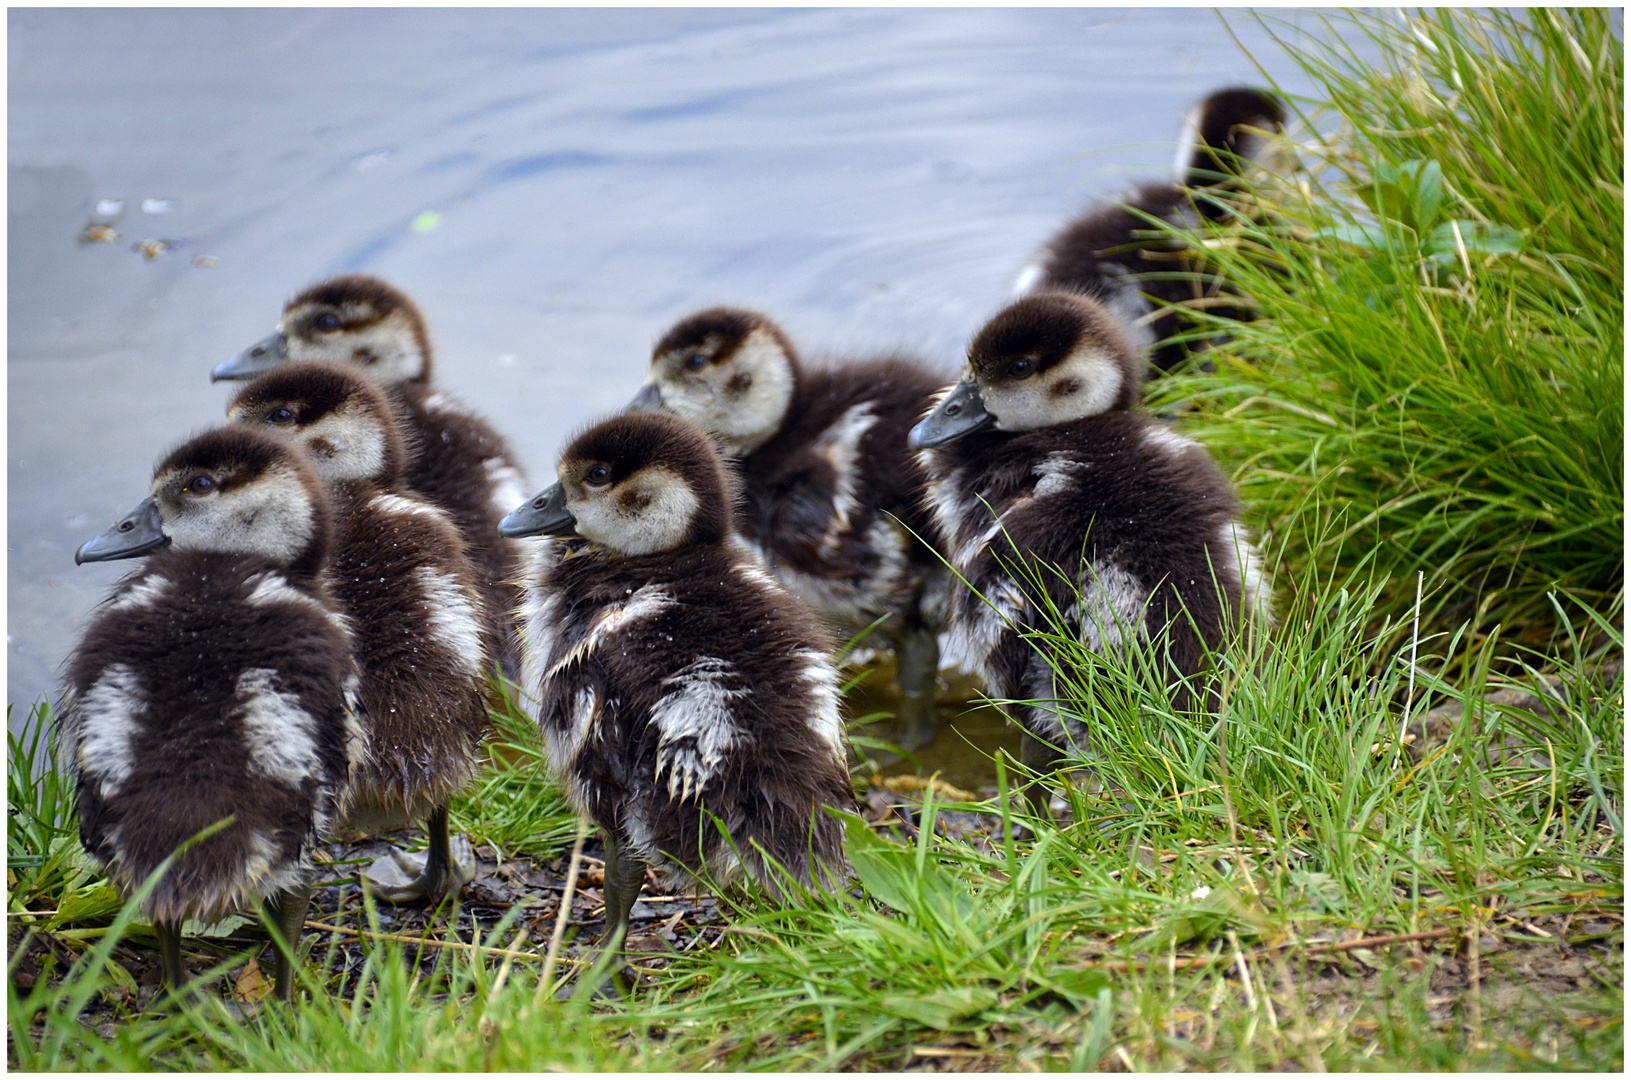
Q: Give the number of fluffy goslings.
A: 7